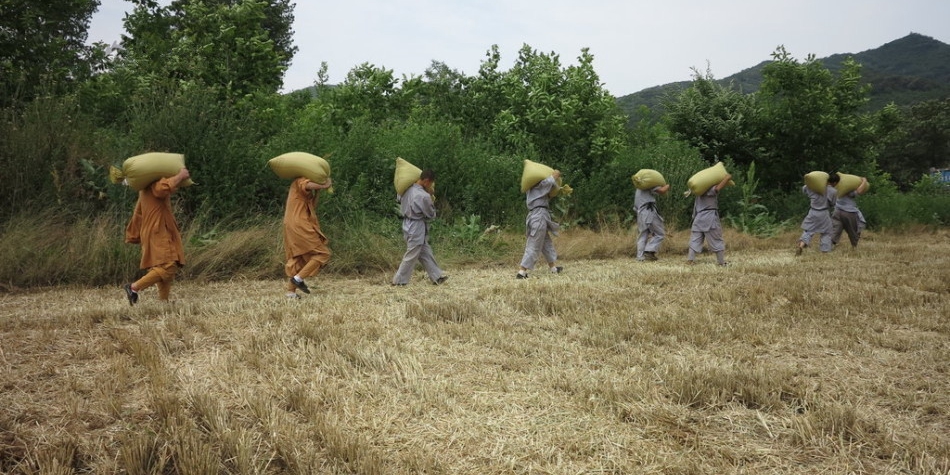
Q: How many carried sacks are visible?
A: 8